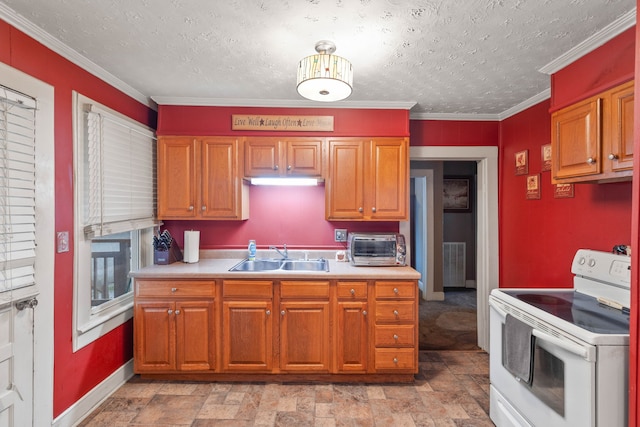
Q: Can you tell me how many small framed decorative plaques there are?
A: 4